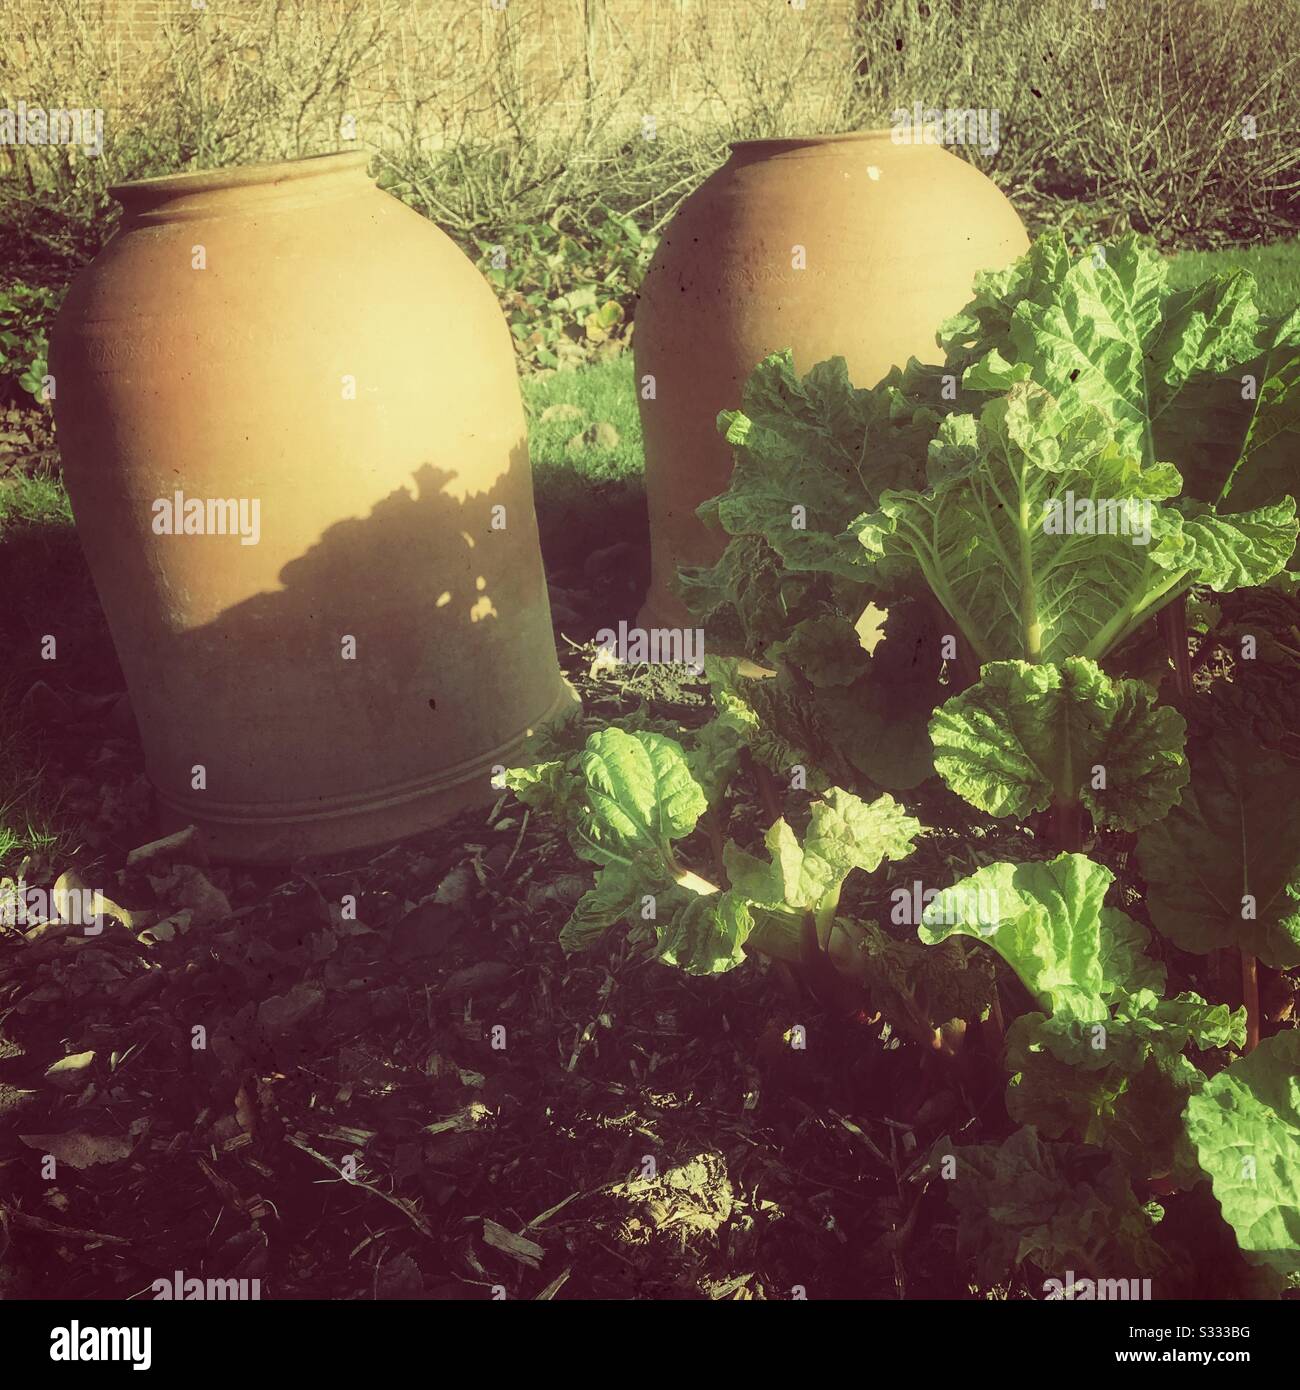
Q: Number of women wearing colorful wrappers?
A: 0